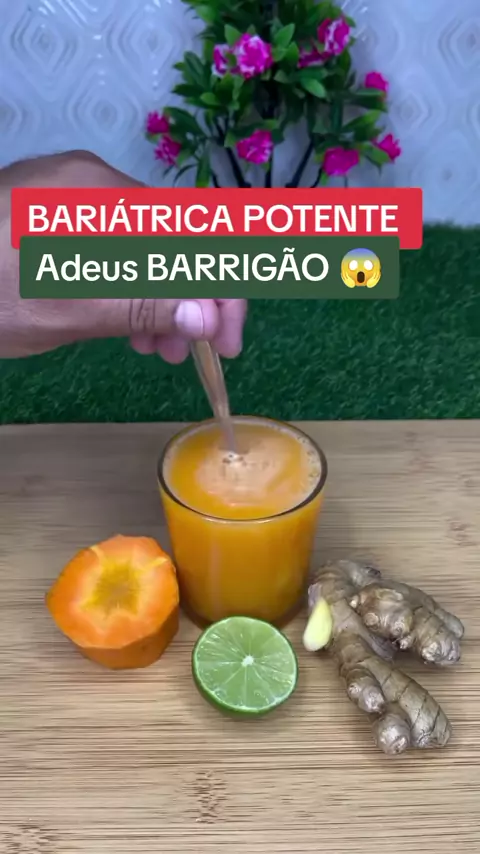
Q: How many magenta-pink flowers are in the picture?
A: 10